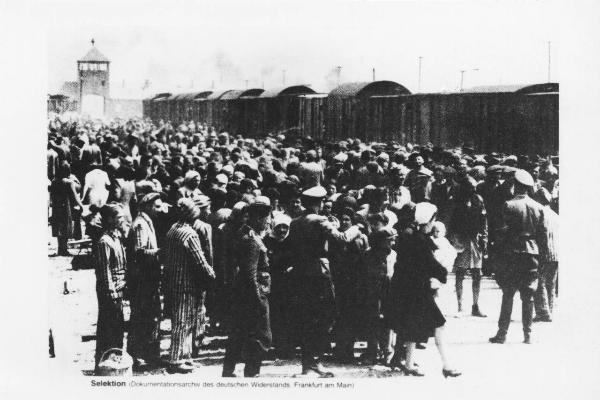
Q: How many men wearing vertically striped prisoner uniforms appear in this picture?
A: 4